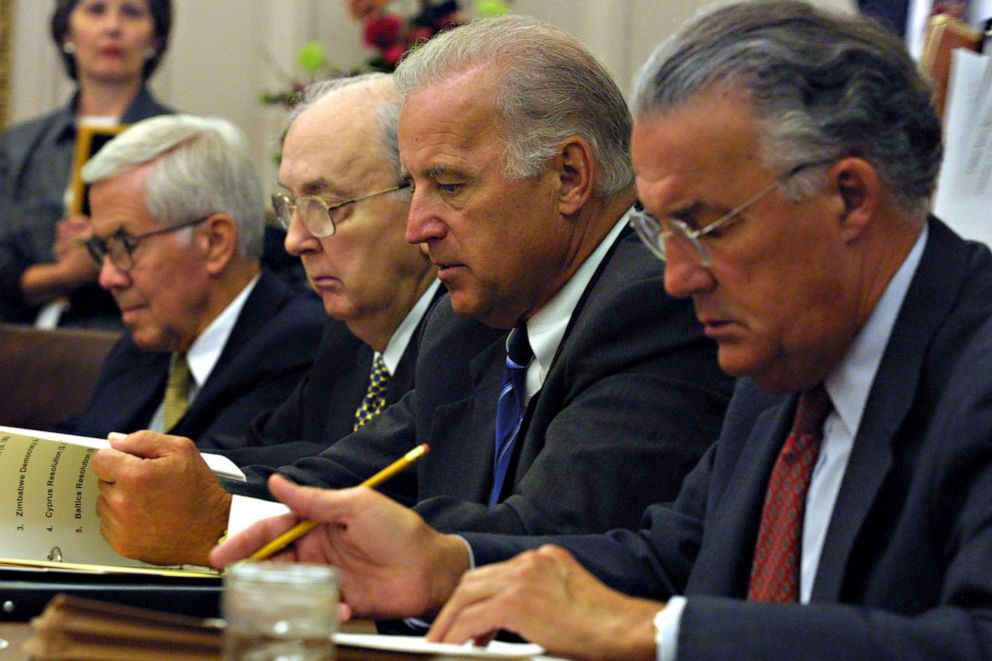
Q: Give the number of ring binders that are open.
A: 1